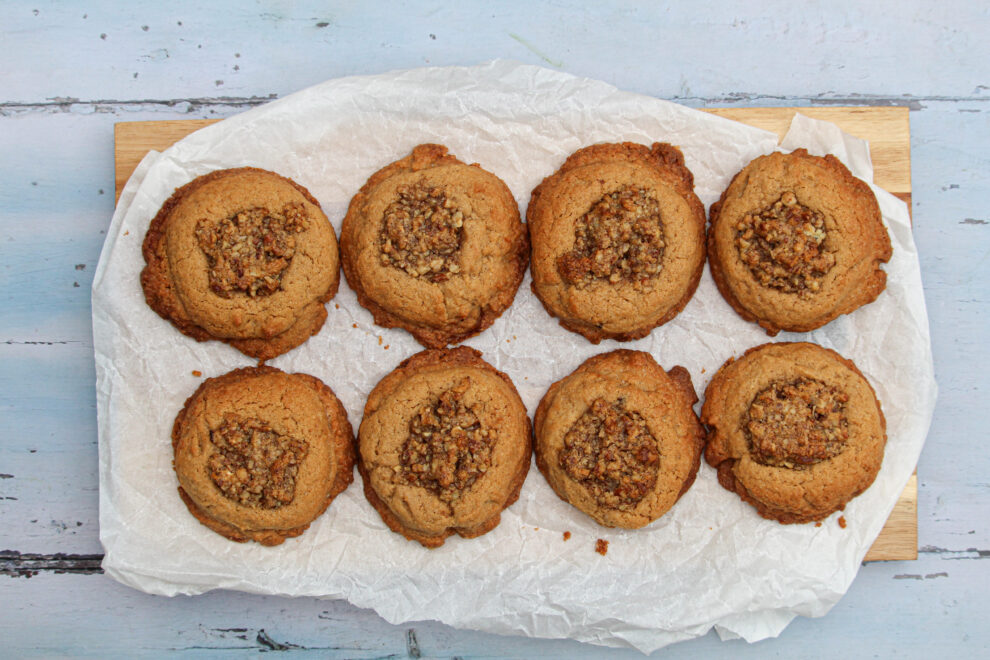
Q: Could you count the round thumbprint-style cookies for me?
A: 8